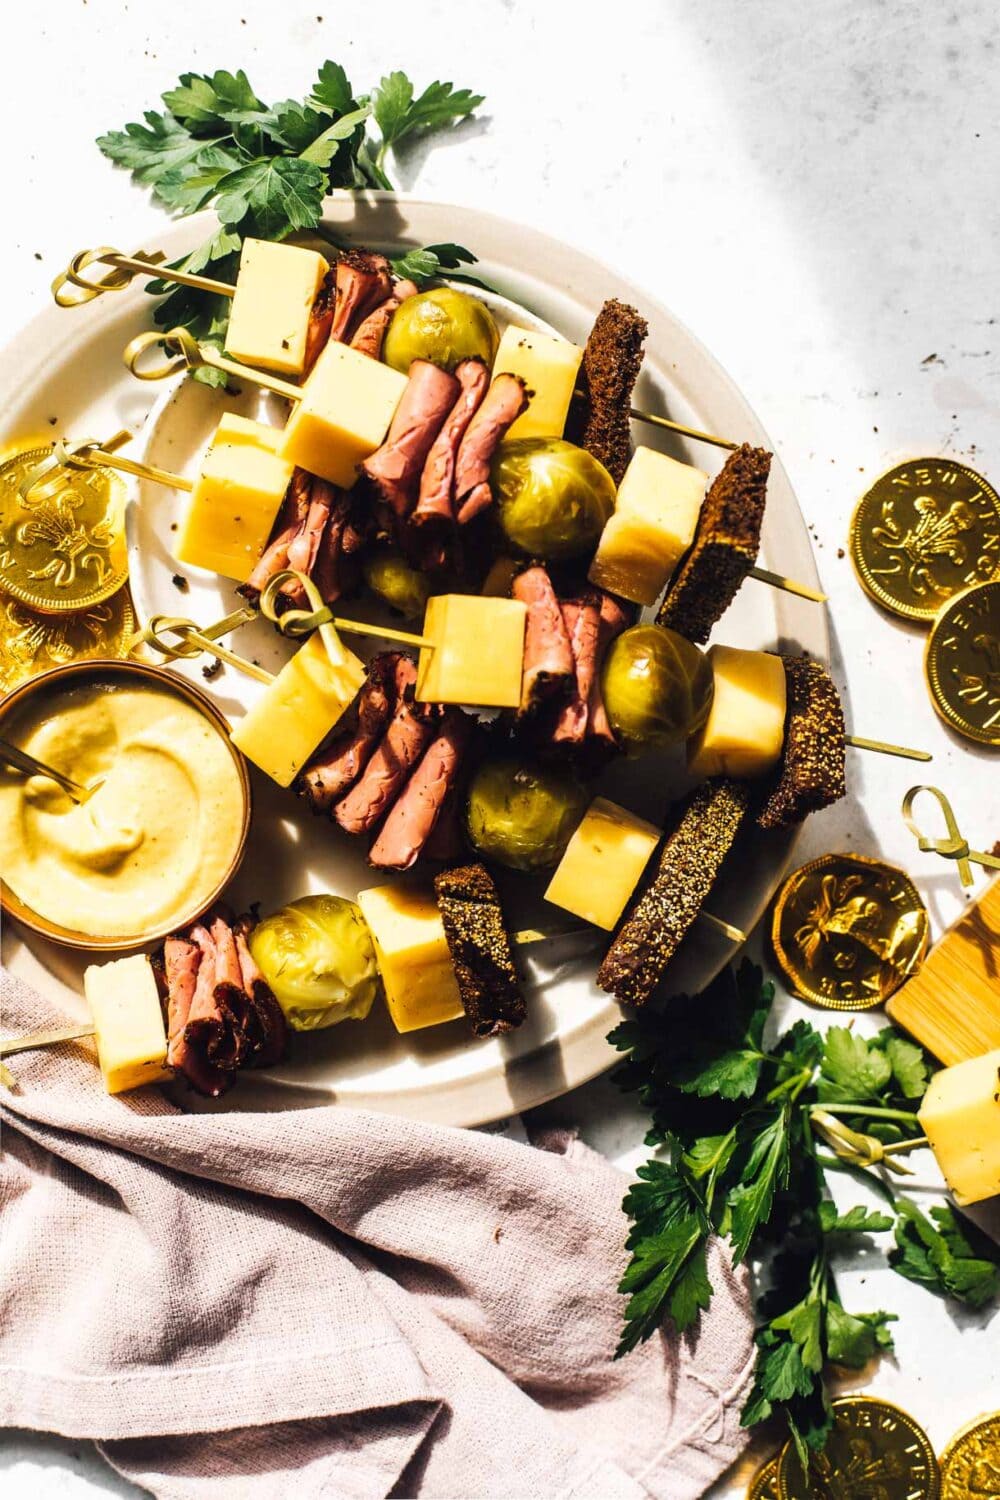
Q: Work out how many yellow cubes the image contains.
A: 12